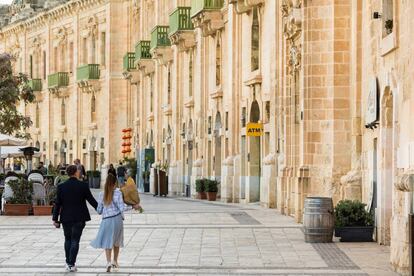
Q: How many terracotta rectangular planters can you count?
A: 2